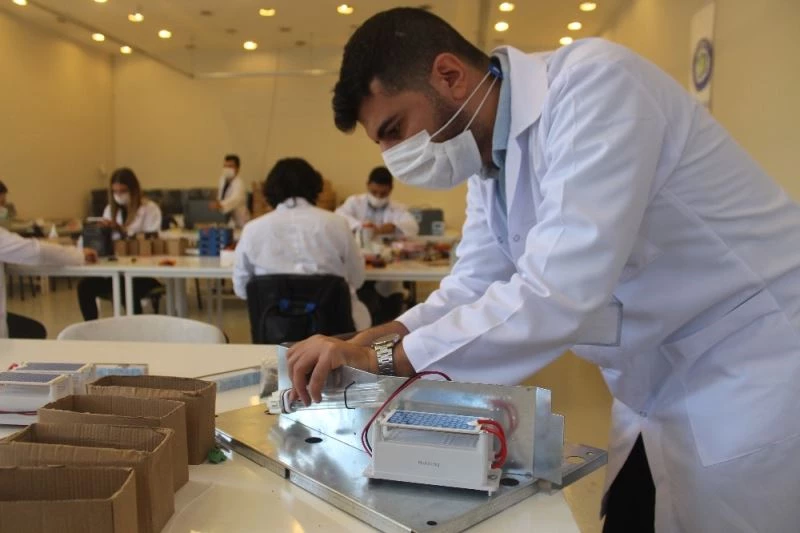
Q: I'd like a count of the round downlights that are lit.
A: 14